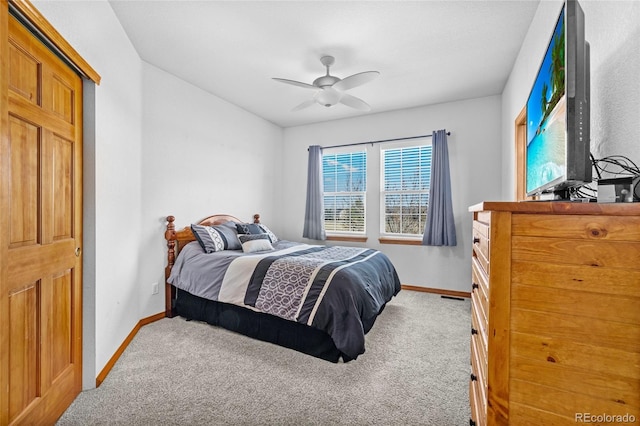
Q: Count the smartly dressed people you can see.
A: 0